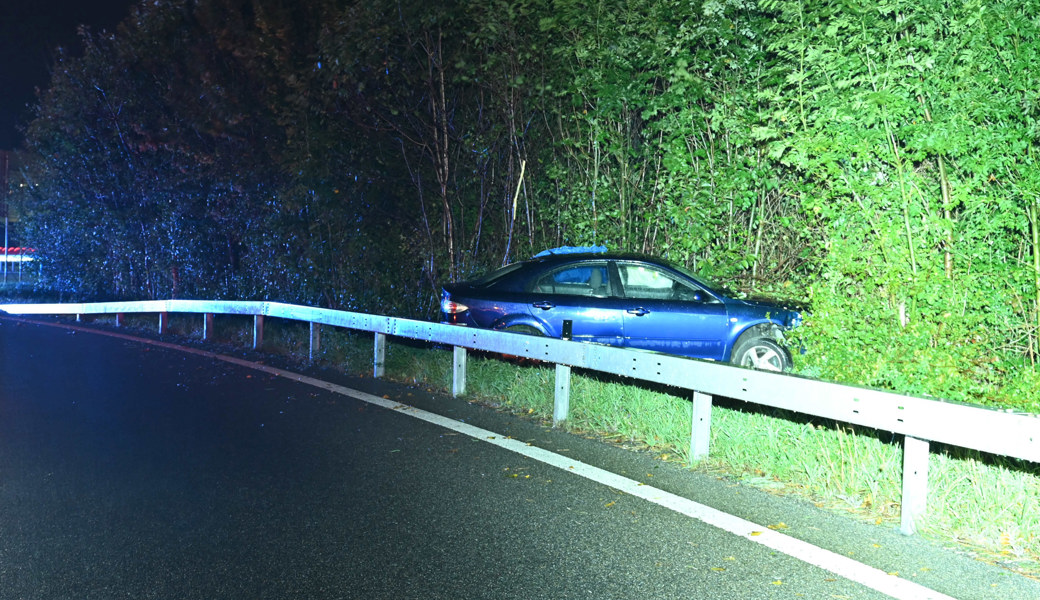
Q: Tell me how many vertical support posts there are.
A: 11